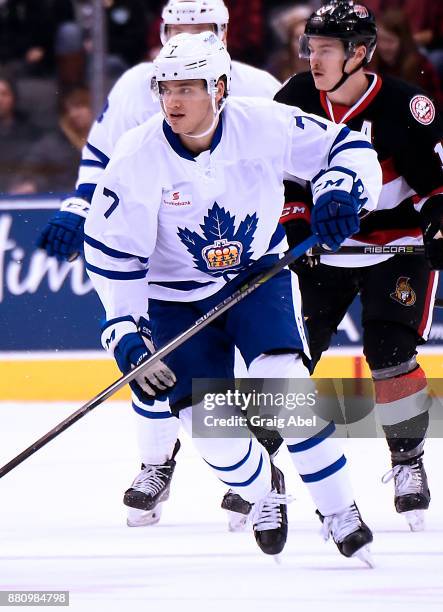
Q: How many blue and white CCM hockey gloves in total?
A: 3